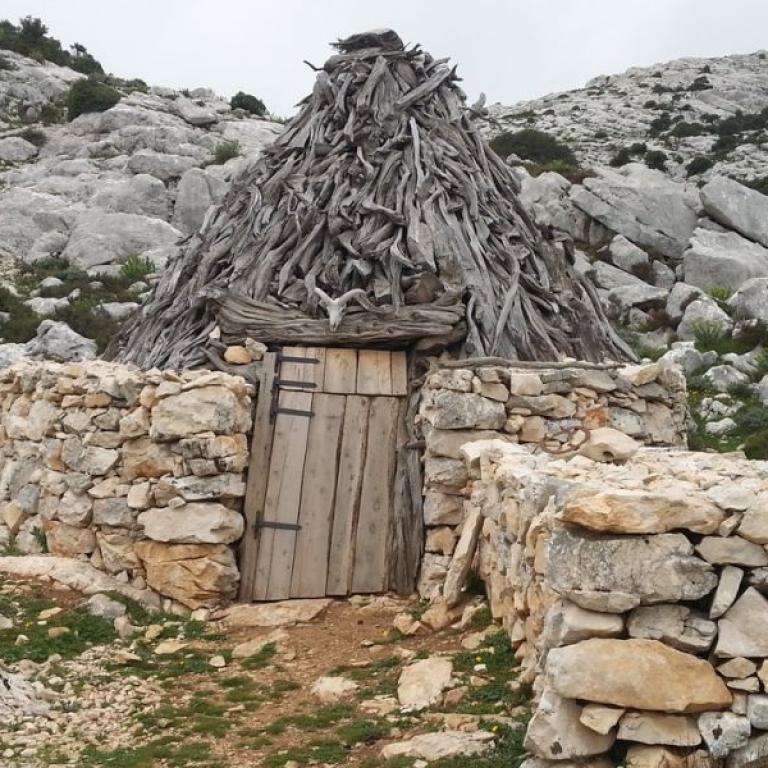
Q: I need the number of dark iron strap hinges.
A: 4